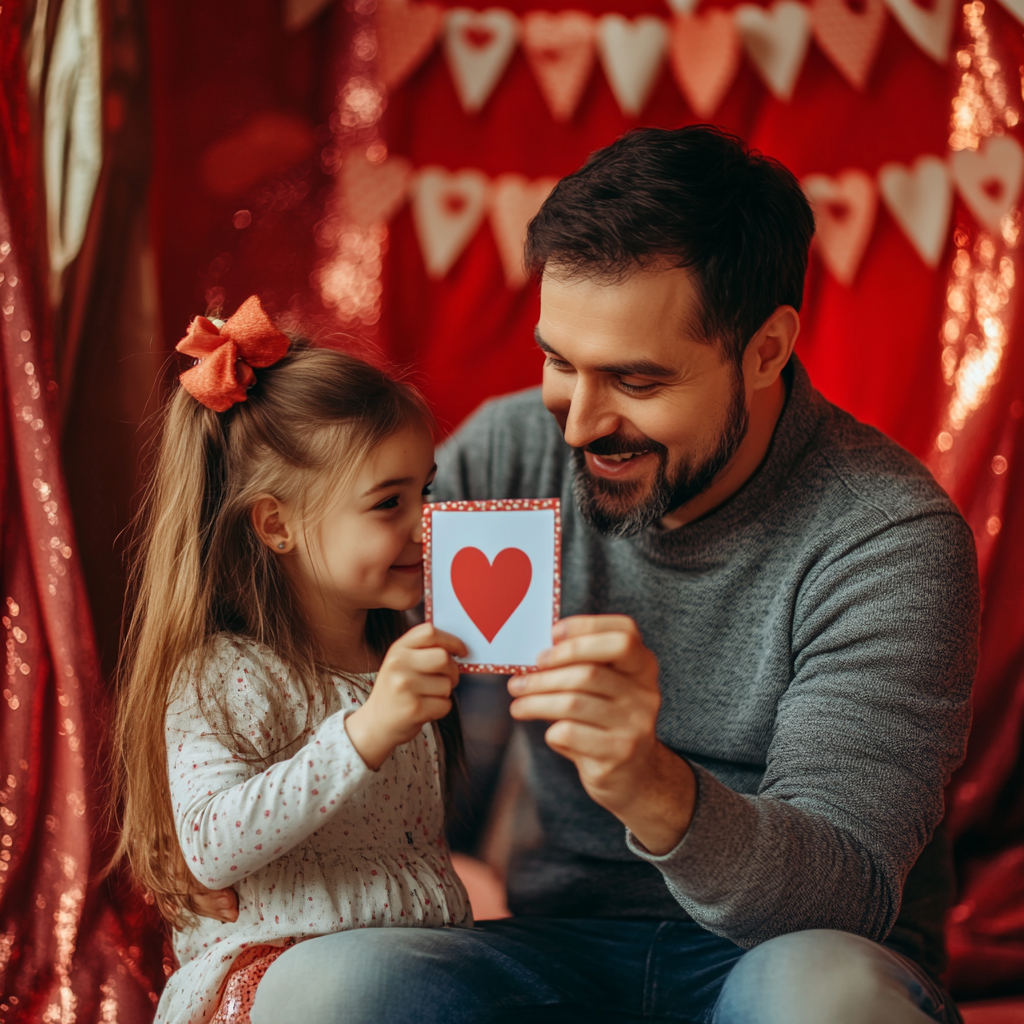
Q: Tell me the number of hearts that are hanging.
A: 14